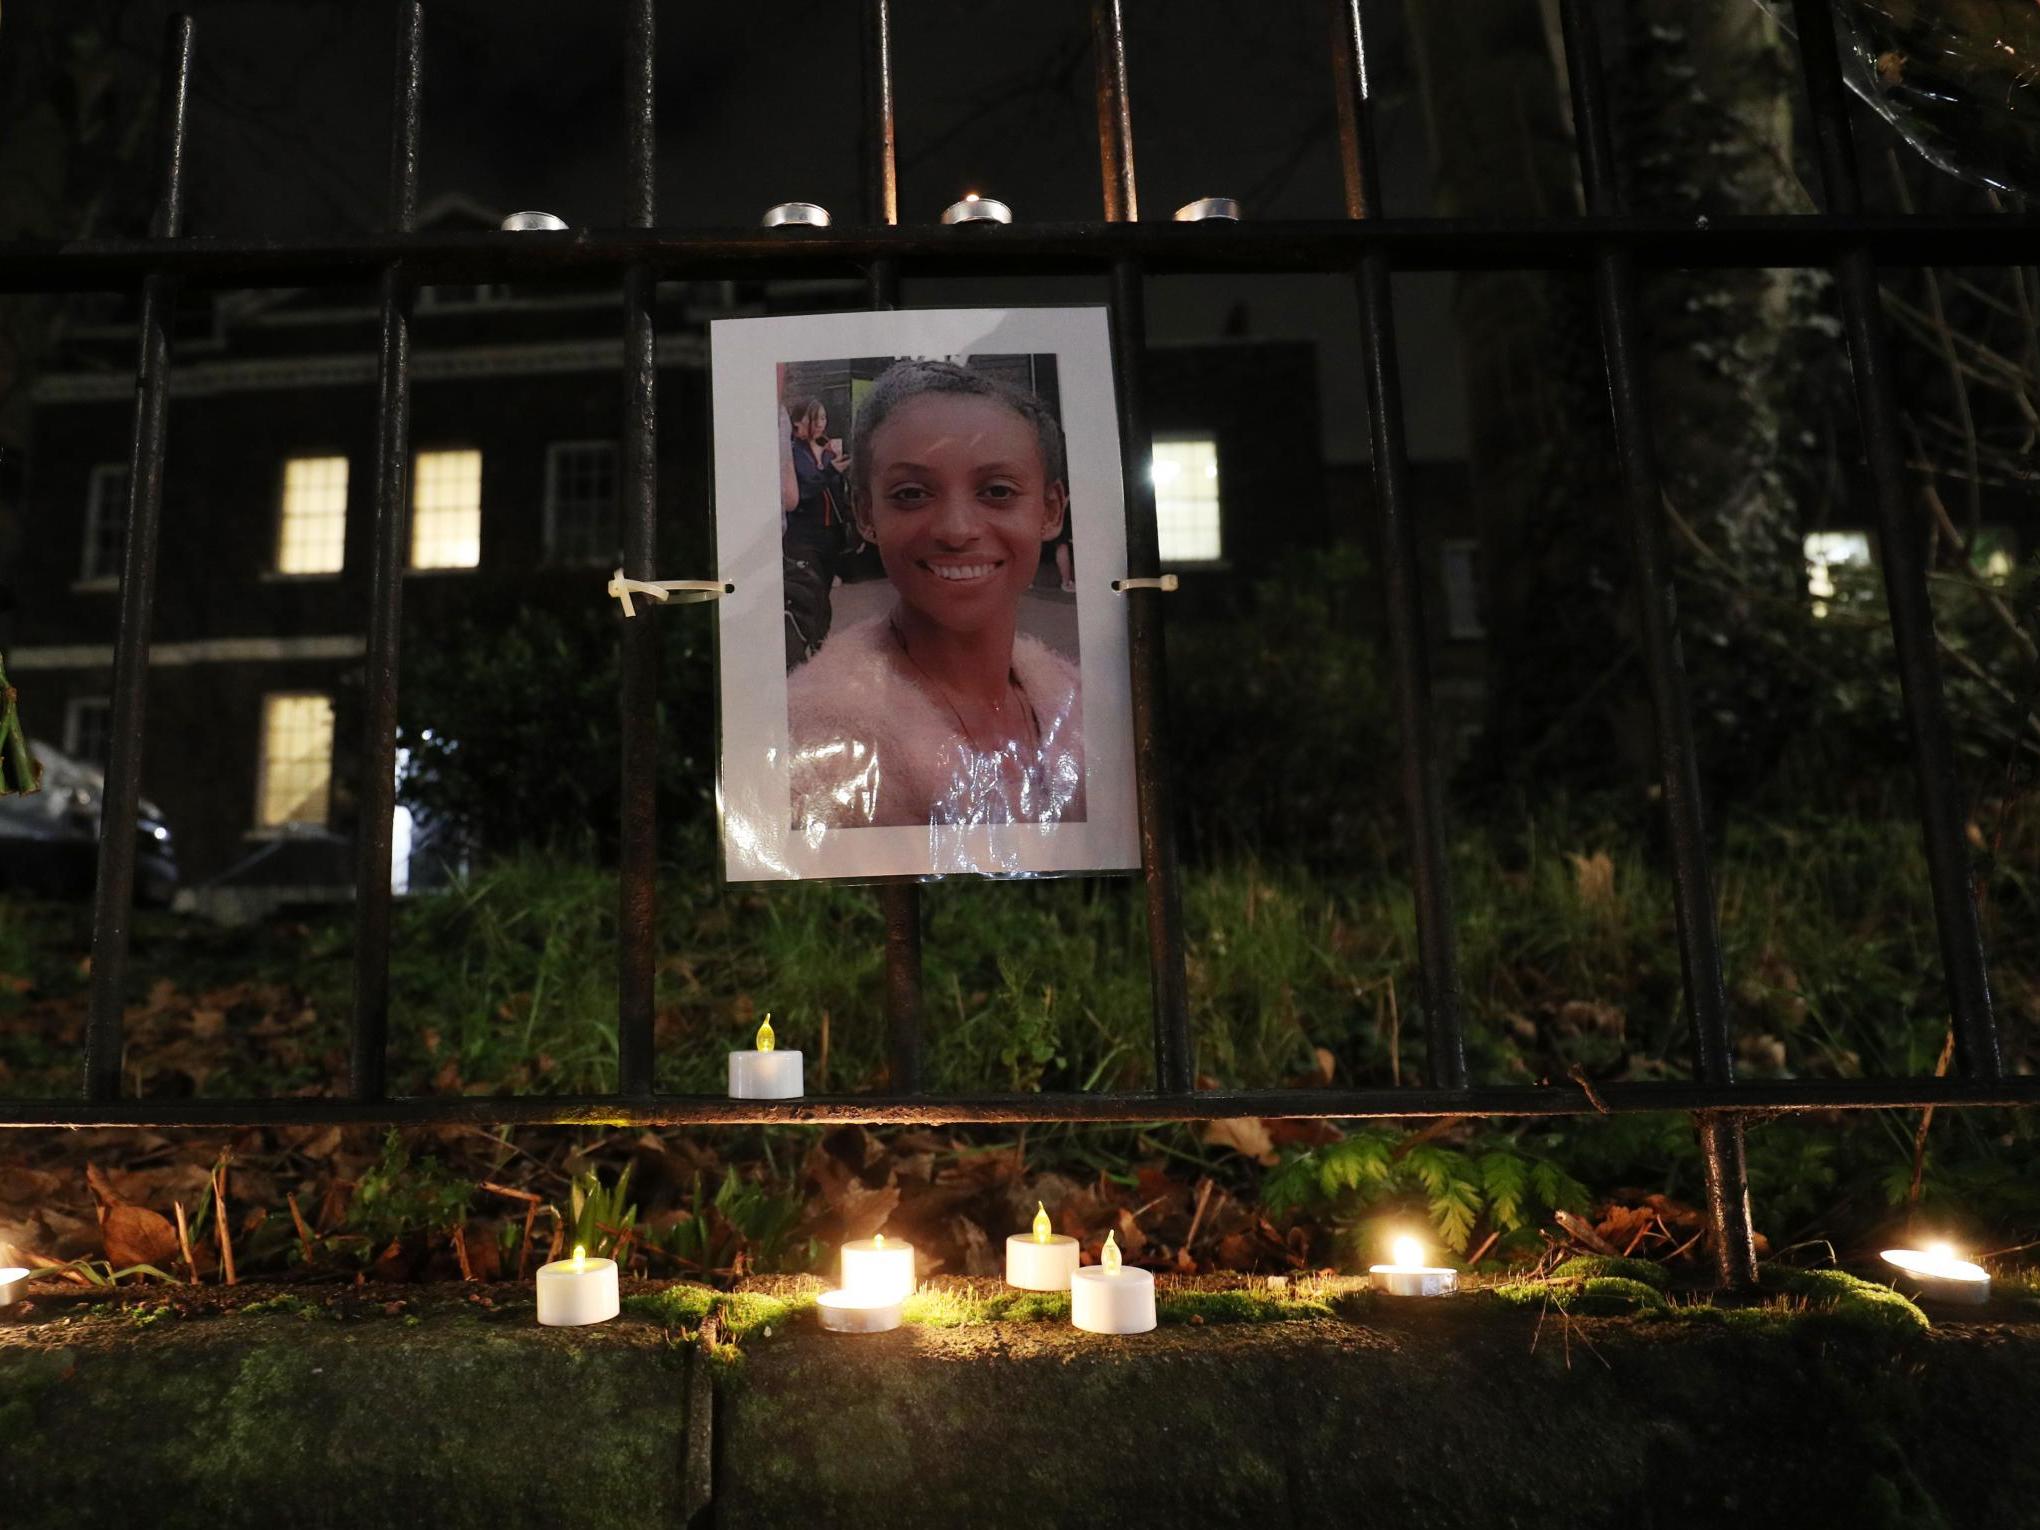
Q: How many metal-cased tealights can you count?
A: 8